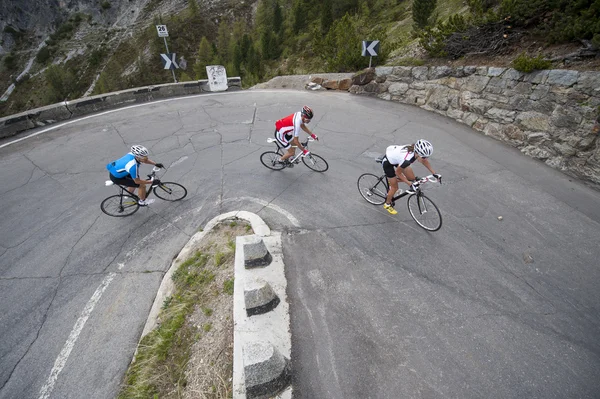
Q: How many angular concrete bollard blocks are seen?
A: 3